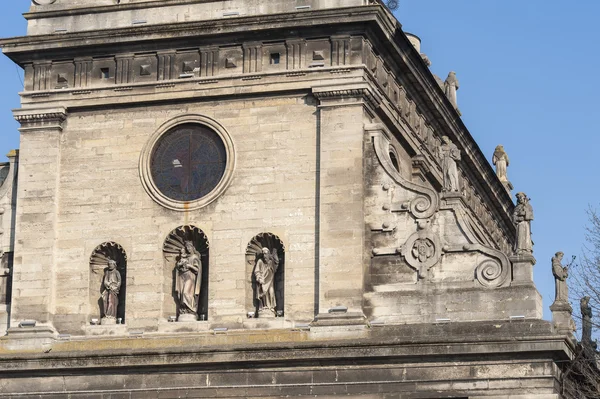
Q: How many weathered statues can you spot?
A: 9